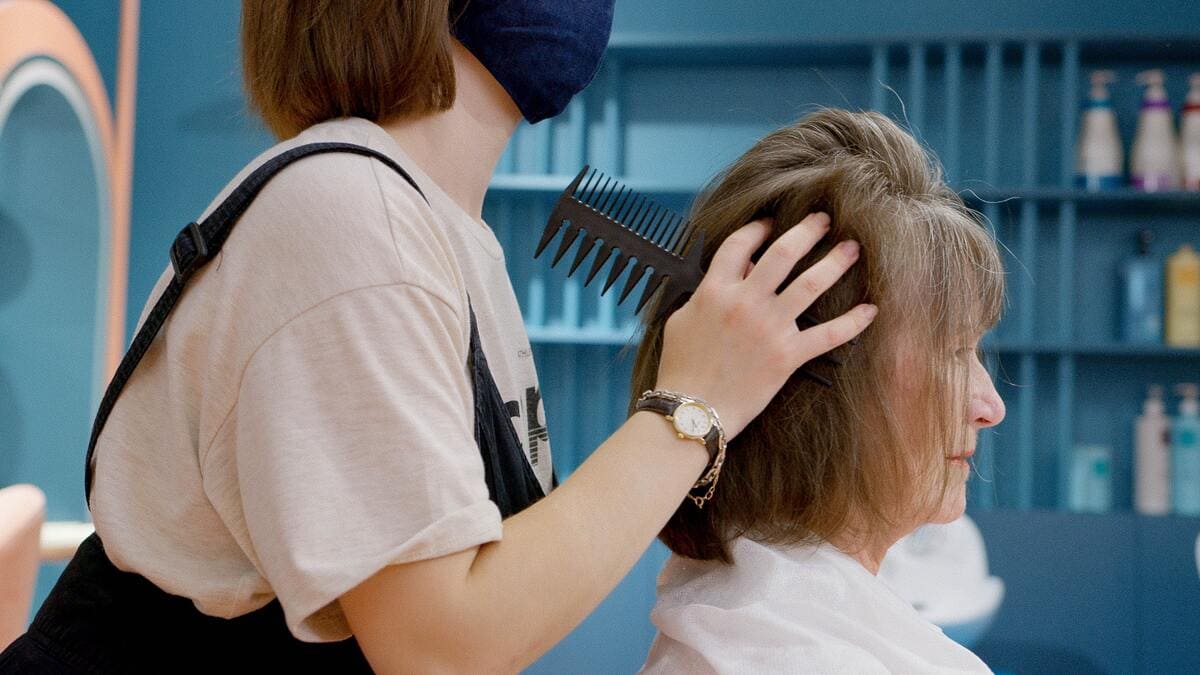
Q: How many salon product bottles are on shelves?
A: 8